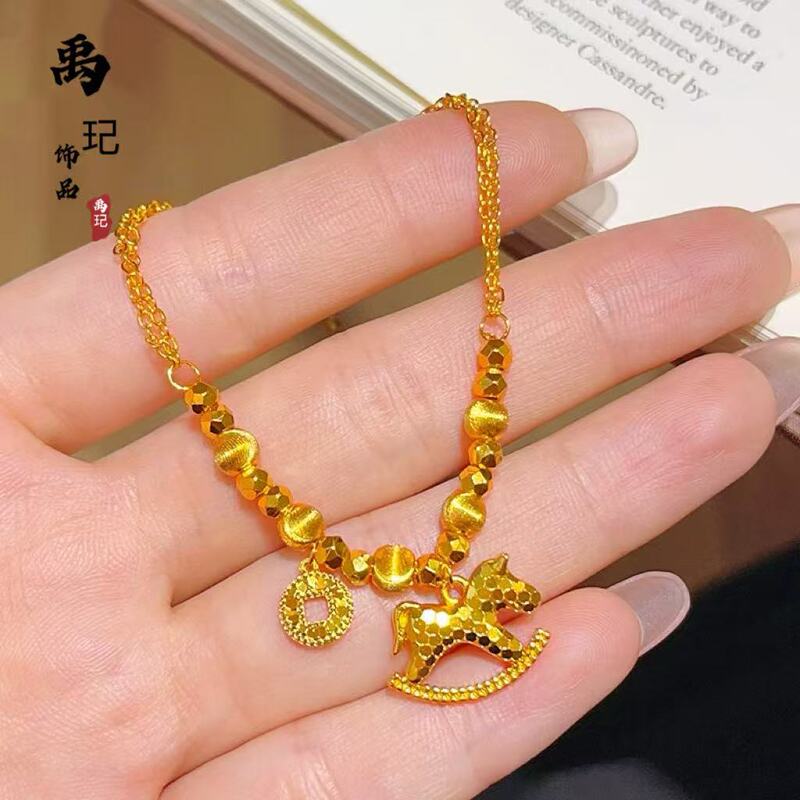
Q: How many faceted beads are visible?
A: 12